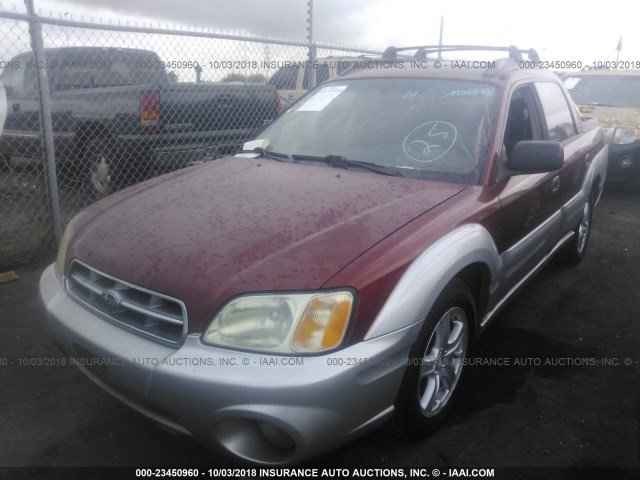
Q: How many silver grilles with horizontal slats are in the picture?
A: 1